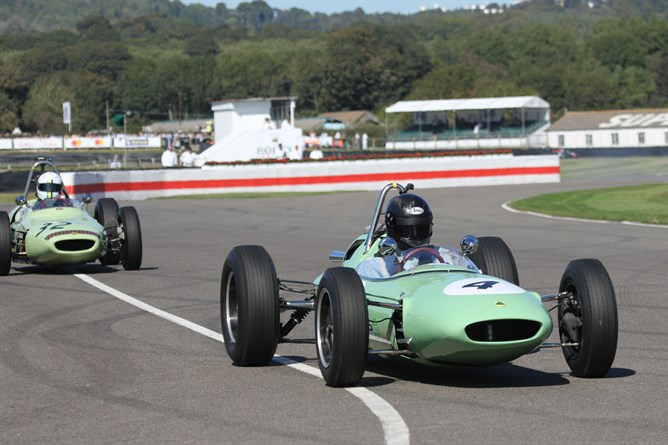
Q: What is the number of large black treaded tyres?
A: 7